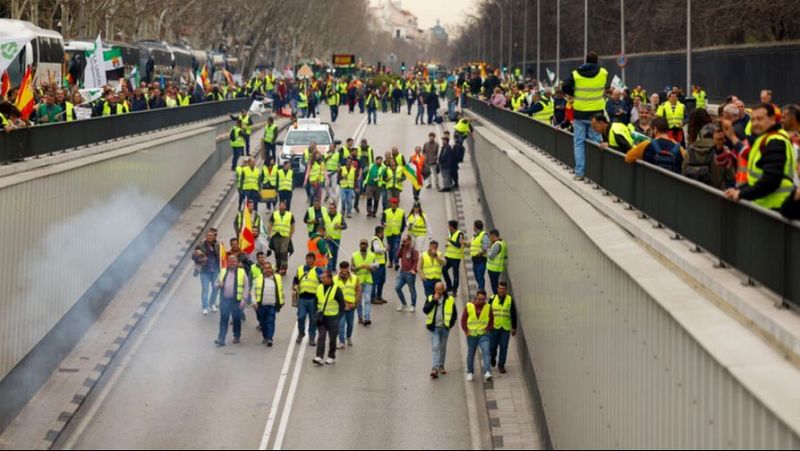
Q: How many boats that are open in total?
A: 0